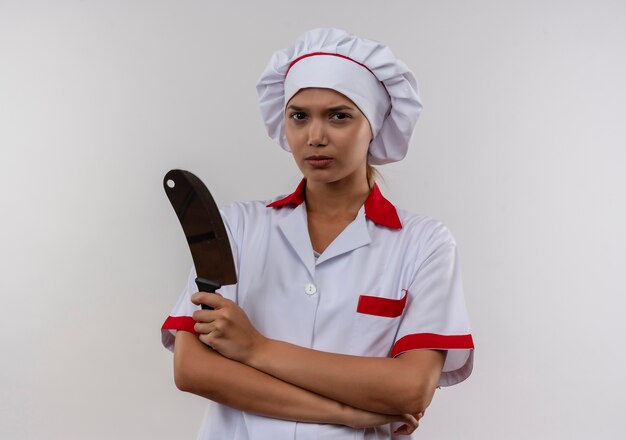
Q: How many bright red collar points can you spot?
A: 2